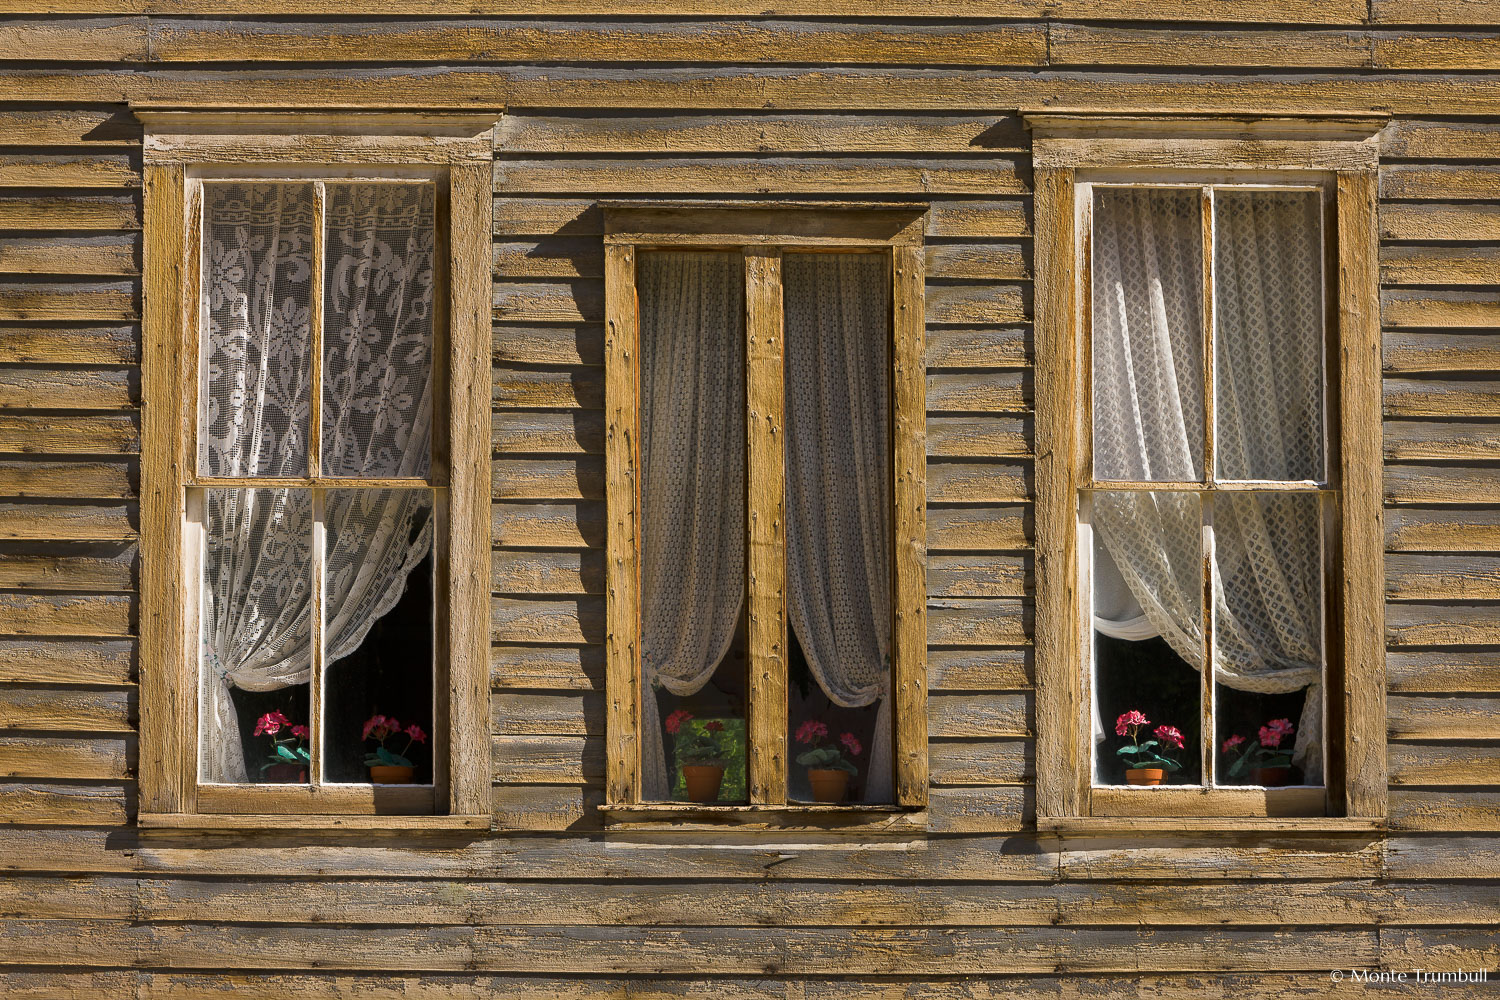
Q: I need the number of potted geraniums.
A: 6